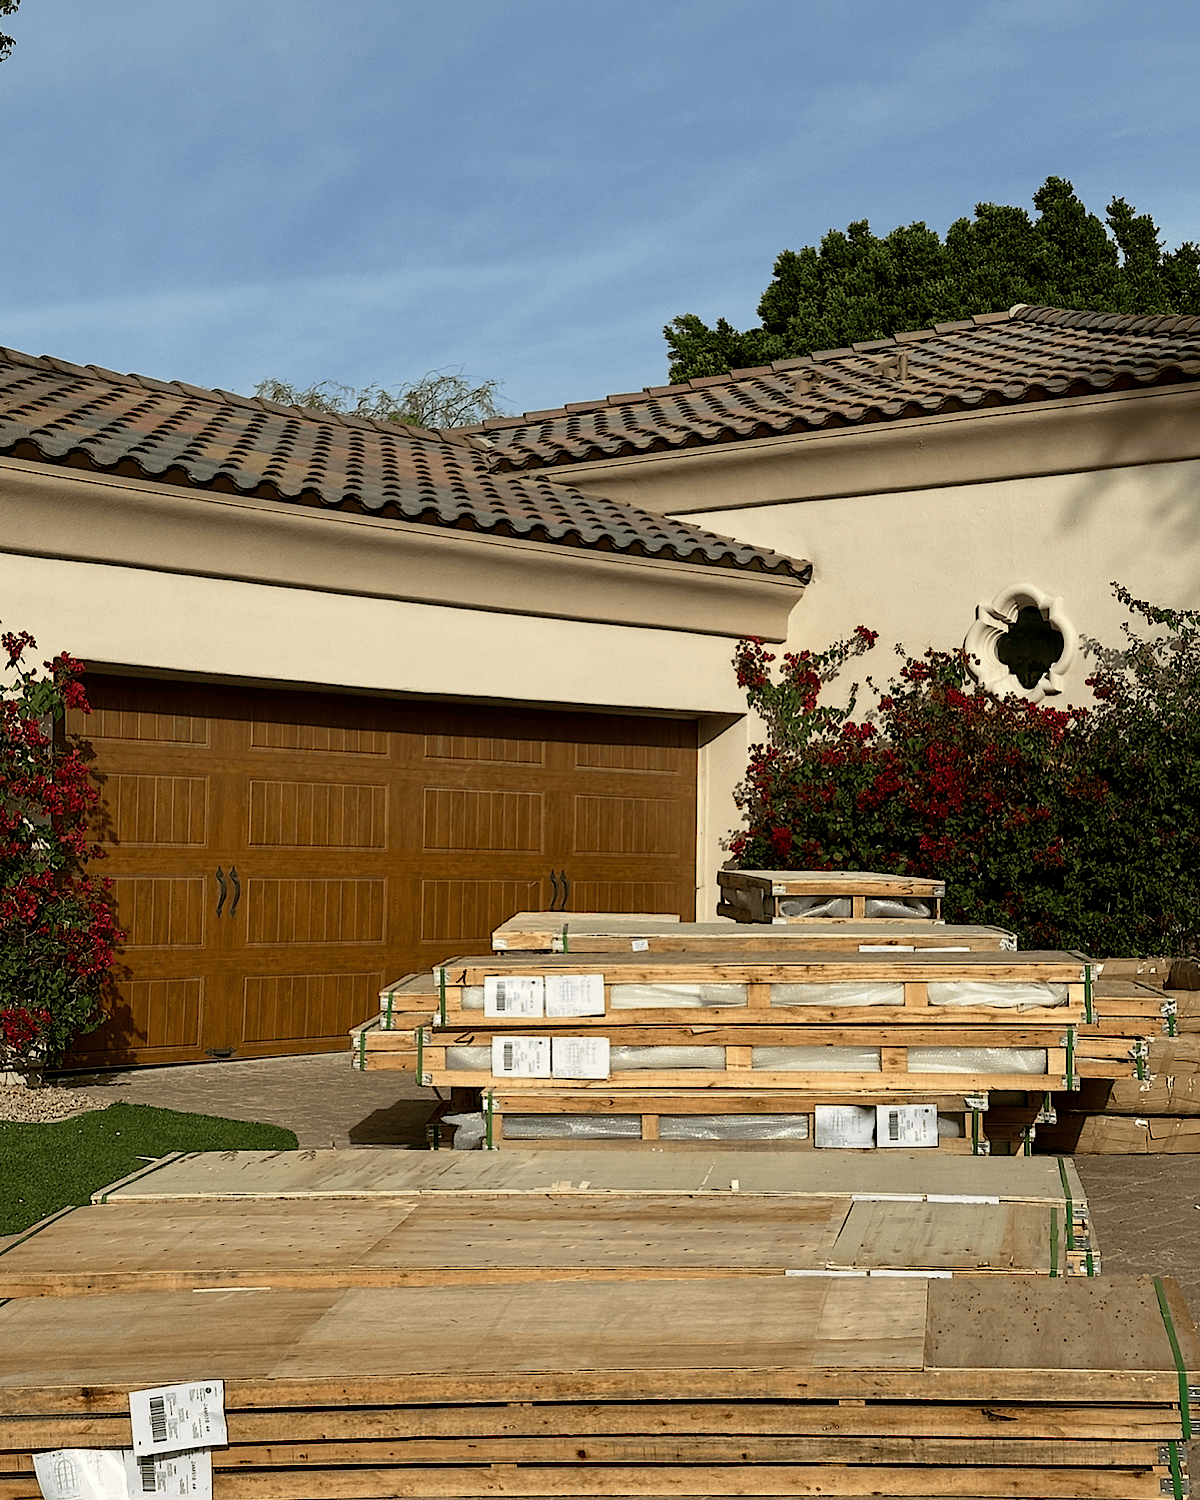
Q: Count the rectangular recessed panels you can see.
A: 14